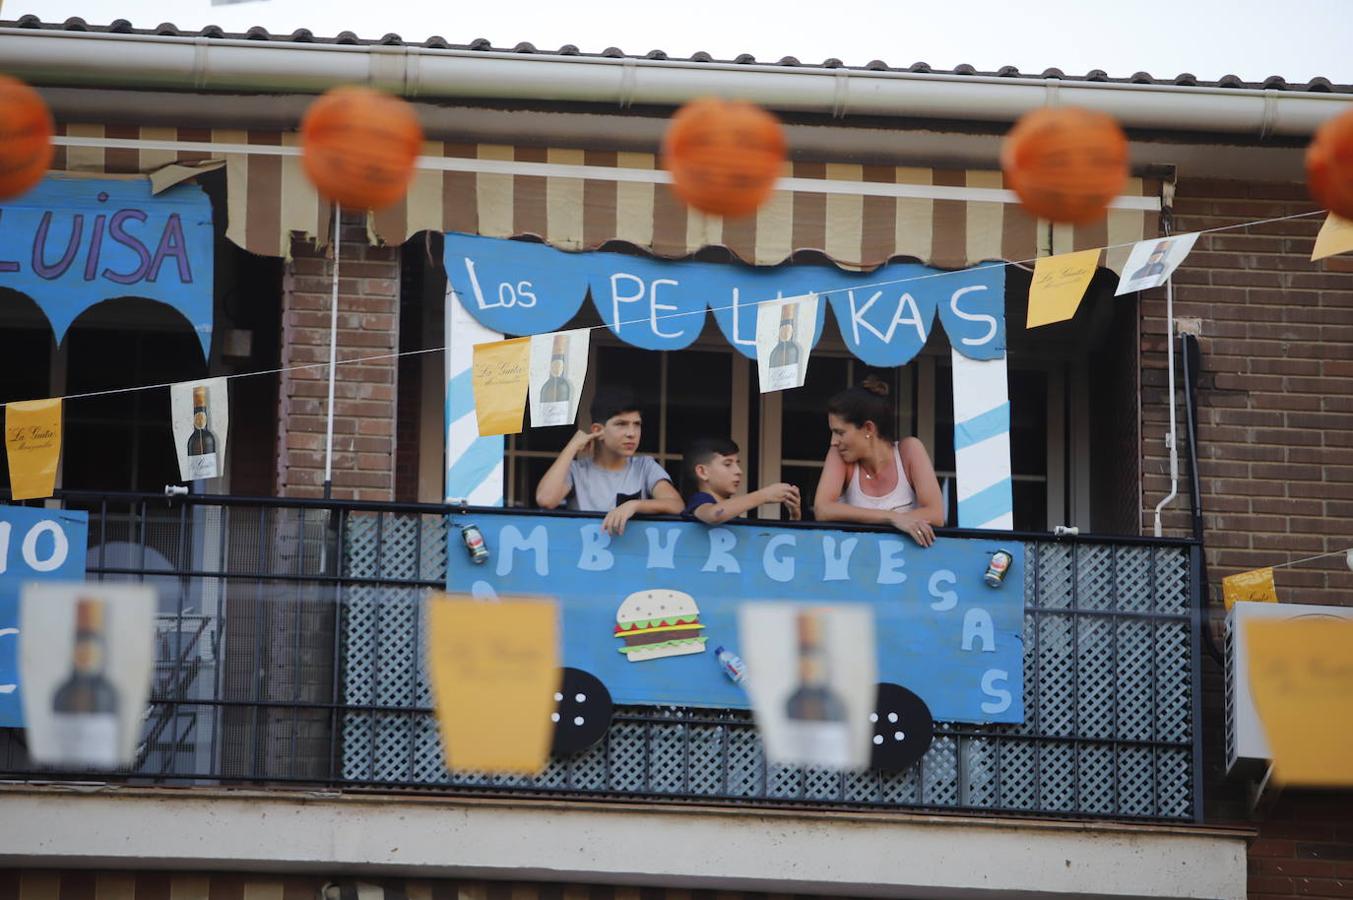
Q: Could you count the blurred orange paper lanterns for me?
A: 5